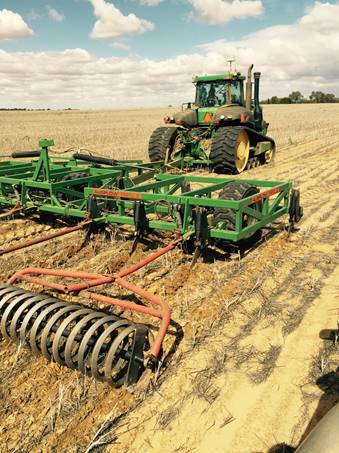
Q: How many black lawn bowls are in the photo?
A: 0